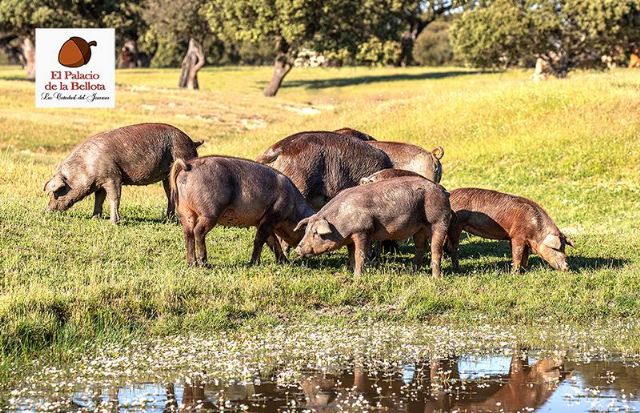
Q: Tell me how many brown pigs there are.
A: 8